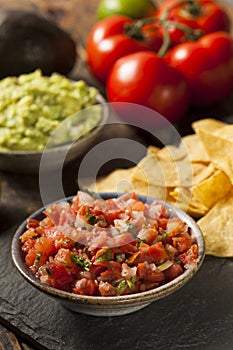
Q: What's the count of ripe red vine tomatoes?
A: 4